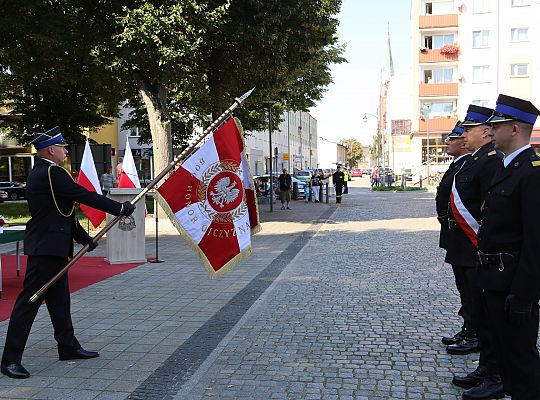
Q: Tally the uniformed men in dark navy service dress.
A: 4